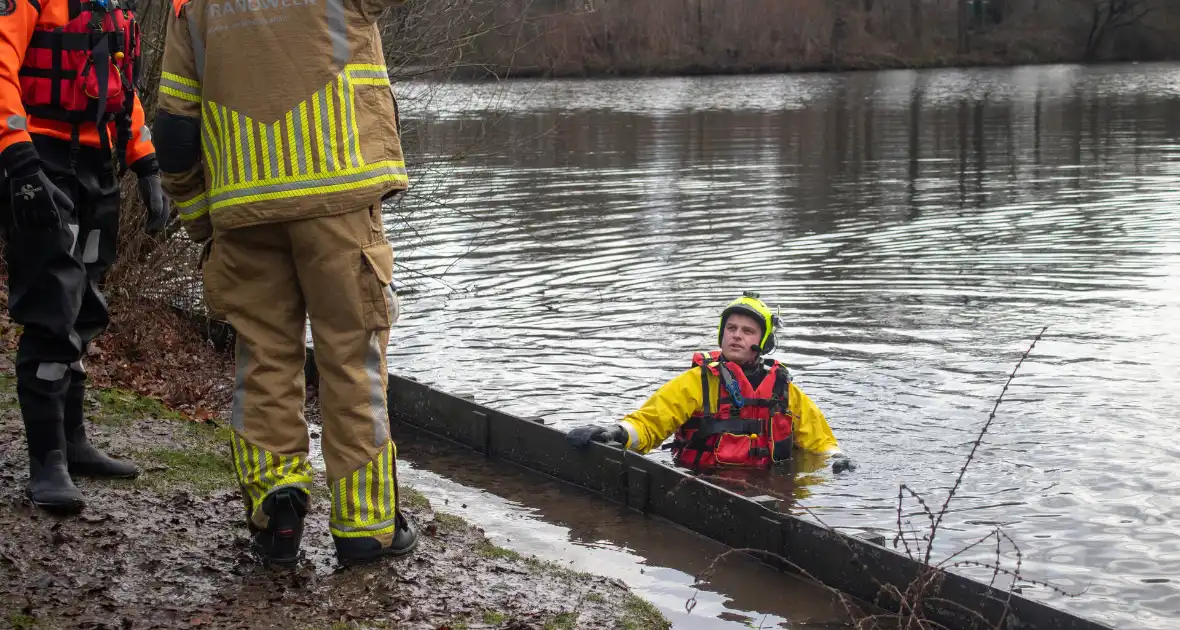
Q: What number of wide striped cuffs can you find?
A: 2